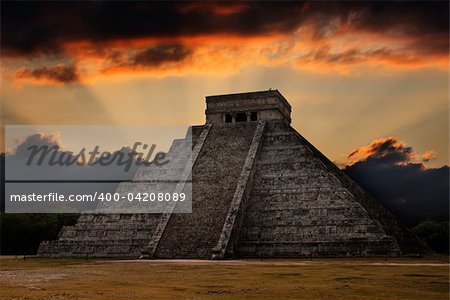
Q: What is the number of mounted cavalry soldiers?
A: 0